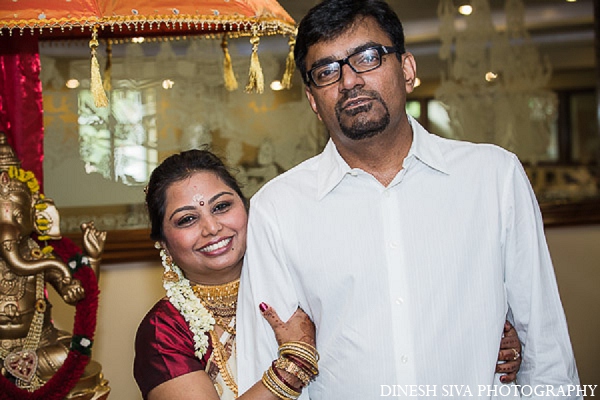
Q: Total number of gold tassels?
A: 5